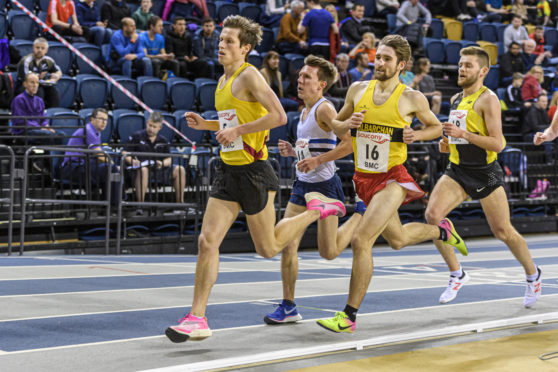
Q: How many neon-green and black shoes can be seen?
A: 2